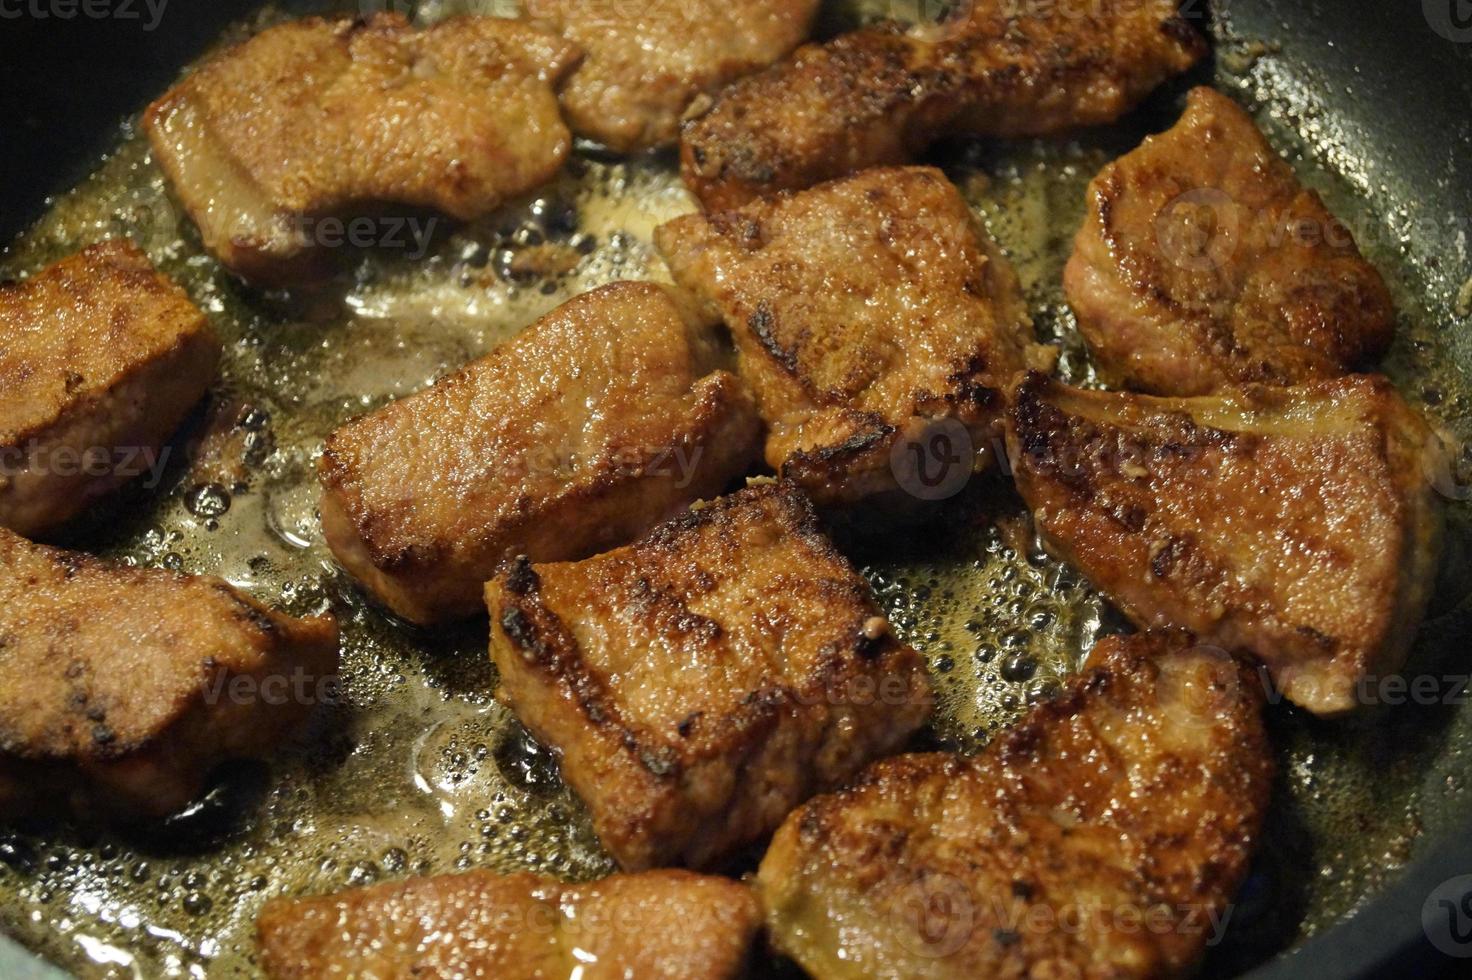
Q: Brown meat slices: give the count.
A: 12